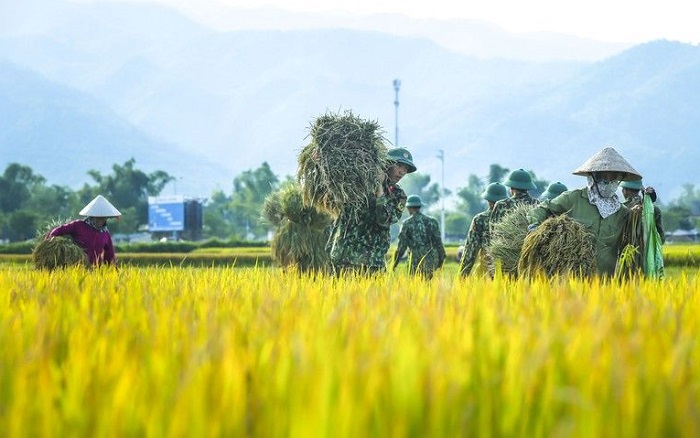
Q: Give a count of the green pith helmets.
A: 6